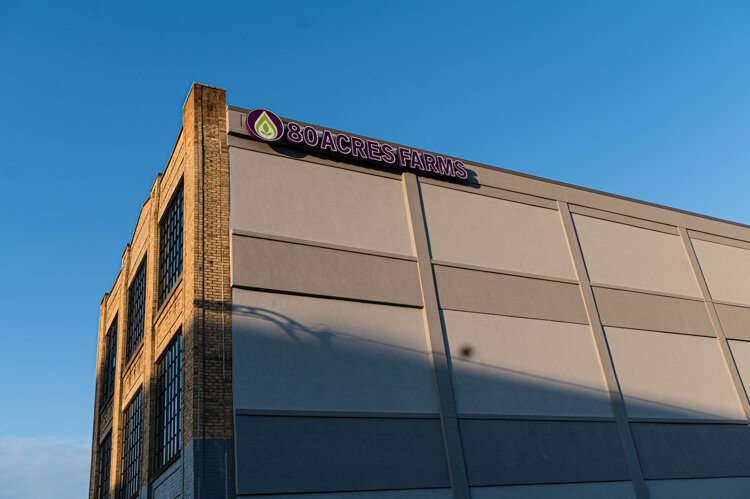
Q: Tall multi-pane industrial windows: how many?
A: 6